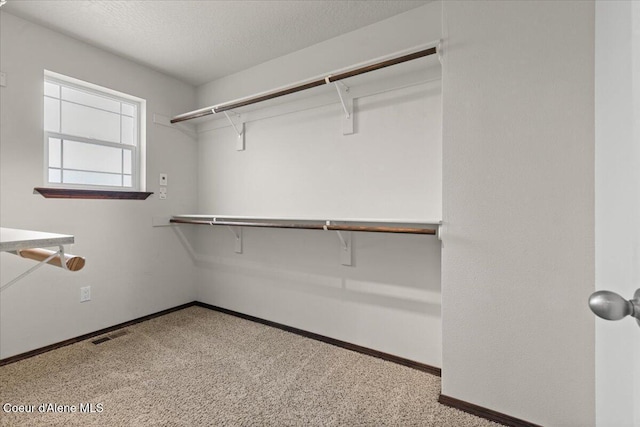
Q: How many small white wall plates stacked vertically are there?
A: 2